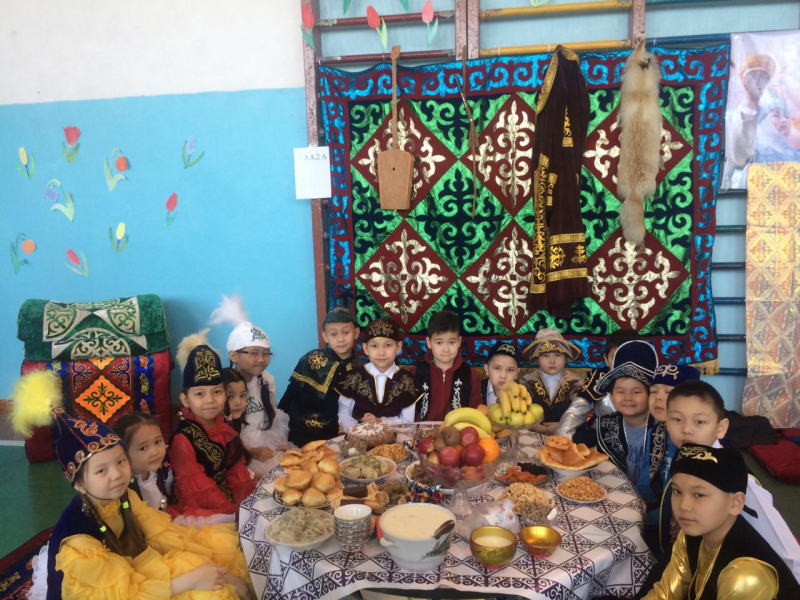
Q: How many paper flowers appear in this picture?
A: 12